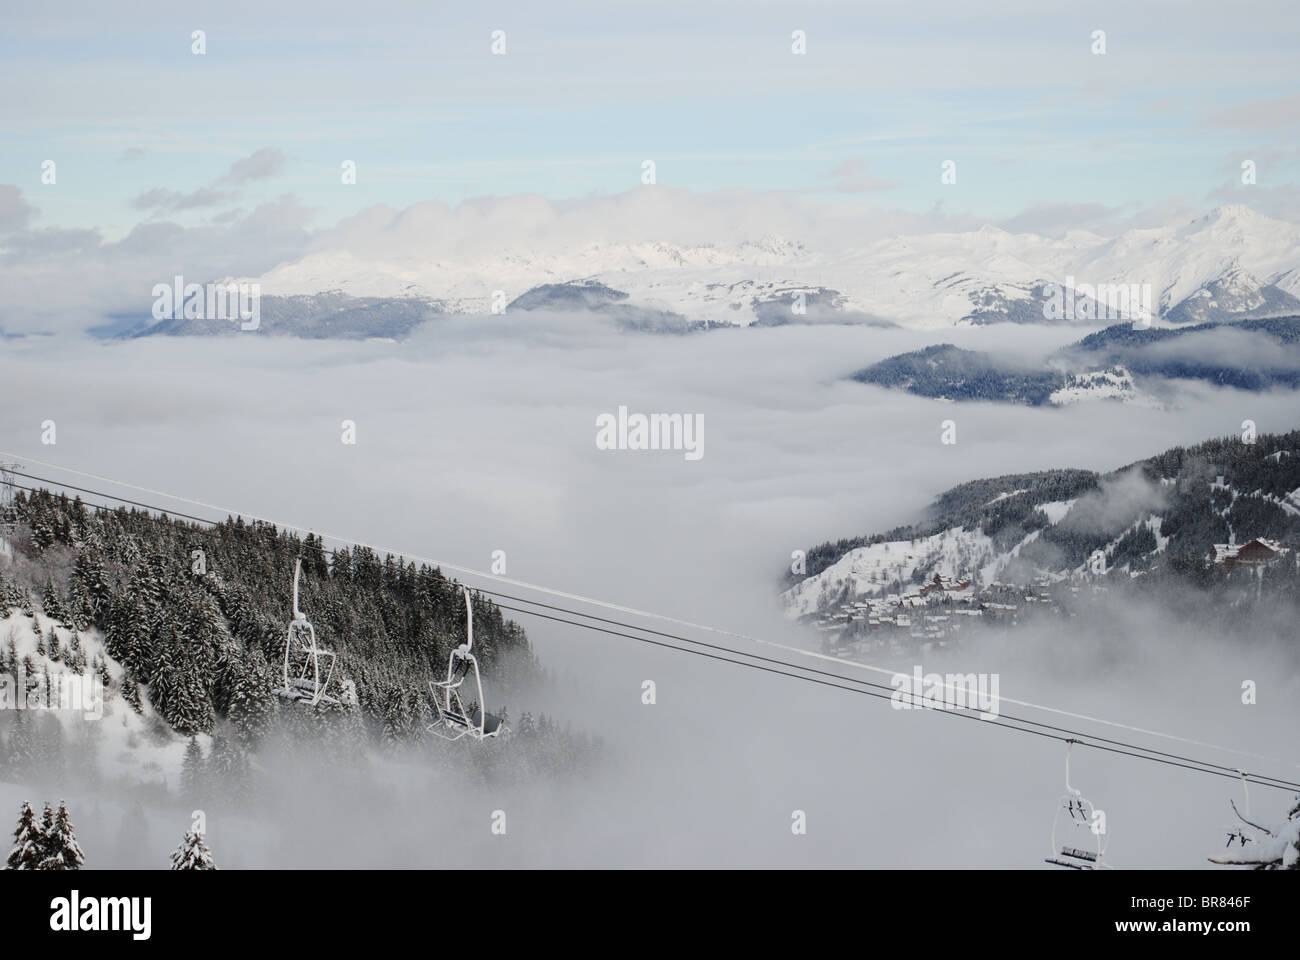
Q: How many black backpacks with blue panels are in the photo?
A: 0